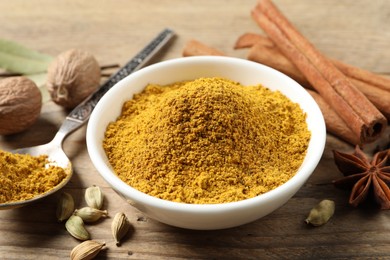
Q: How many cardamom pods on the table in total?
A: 7